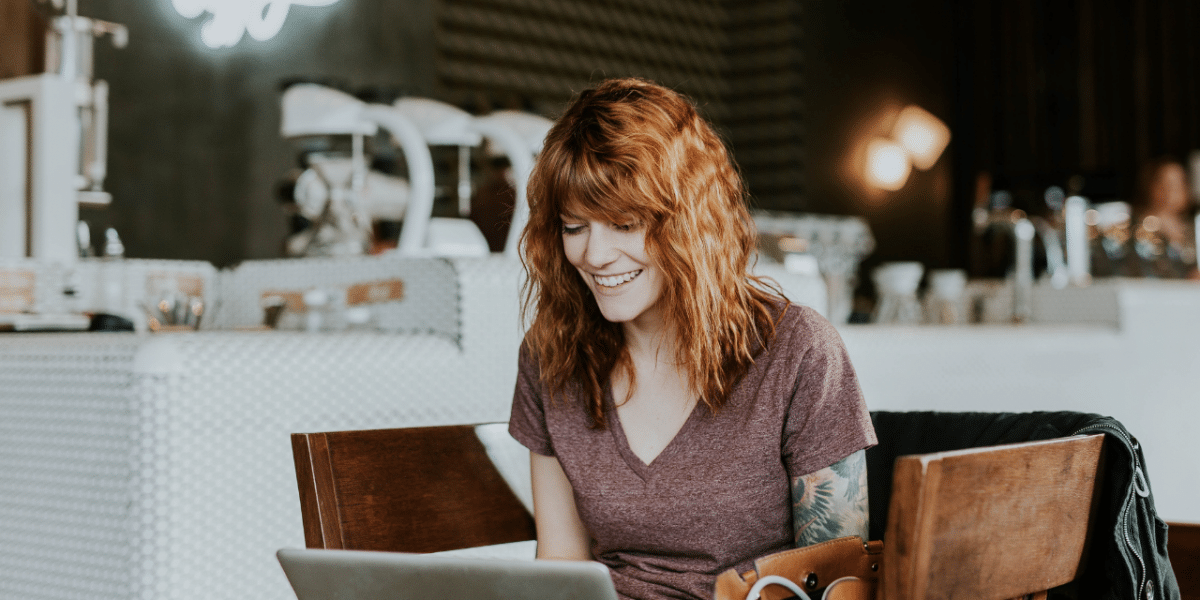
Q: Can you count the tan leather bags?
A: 1